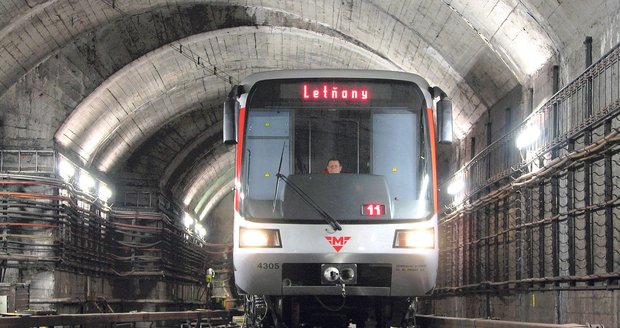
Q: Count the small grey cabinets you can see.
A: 1